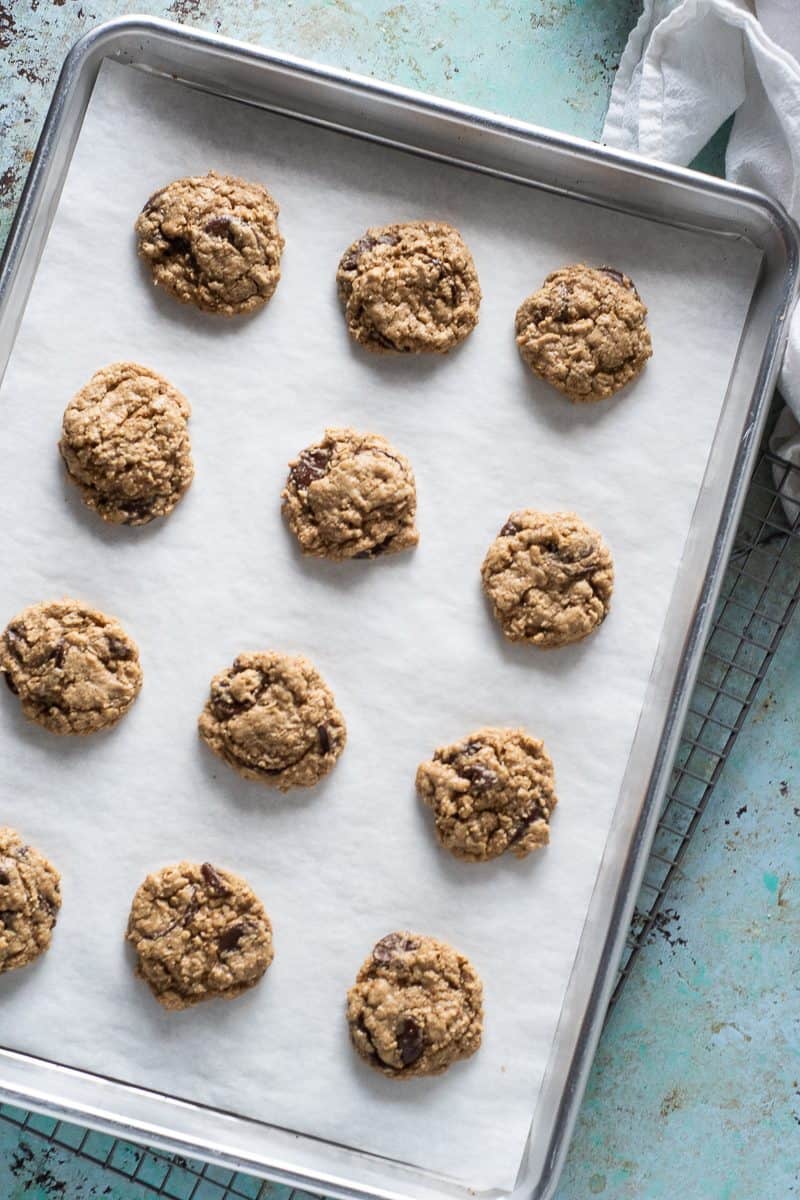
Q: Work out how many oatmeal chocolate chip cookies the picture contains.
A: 12